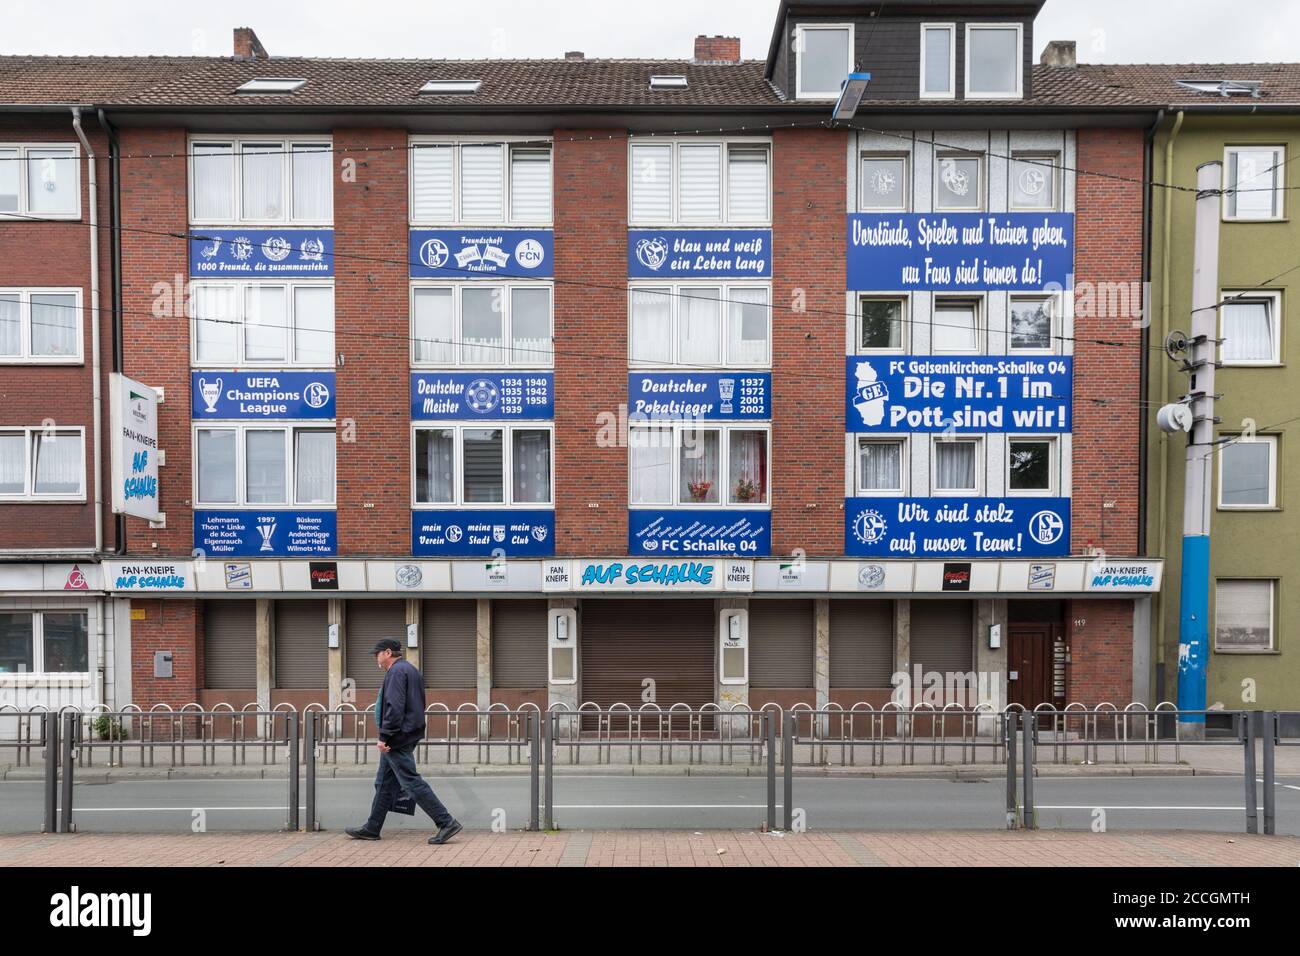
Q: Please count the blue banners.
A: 12